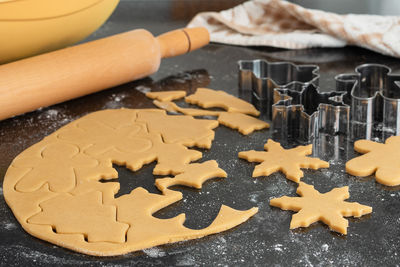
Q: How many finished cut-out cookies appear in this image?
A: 3